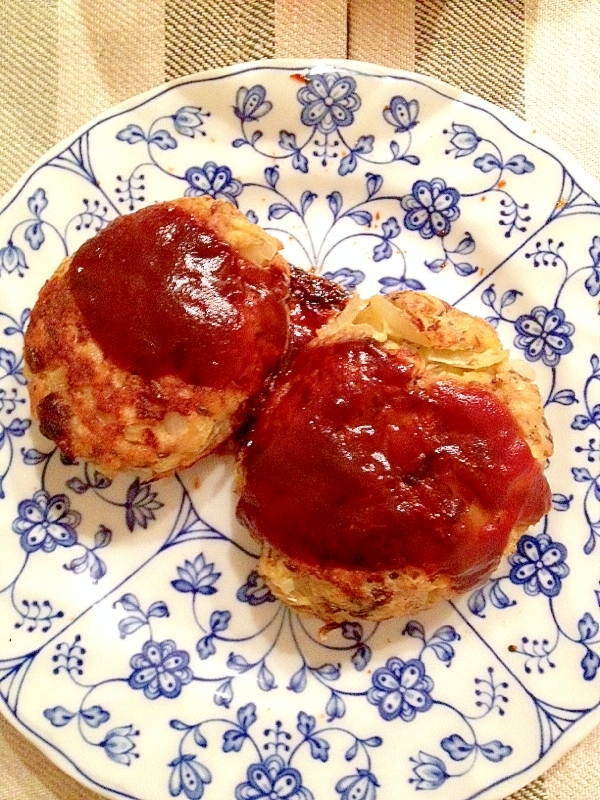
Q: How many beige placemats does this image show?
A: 1